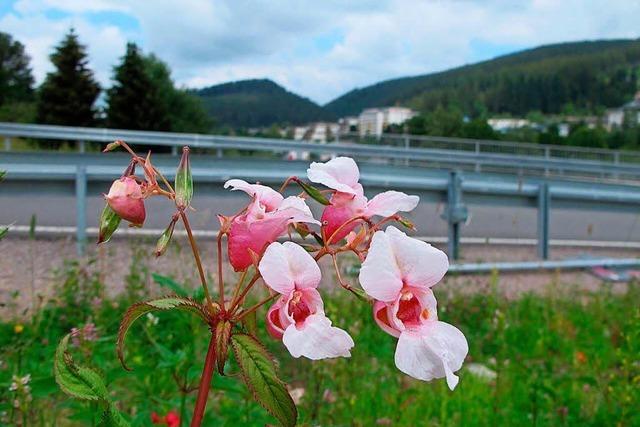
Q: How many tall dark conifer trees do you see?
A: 2